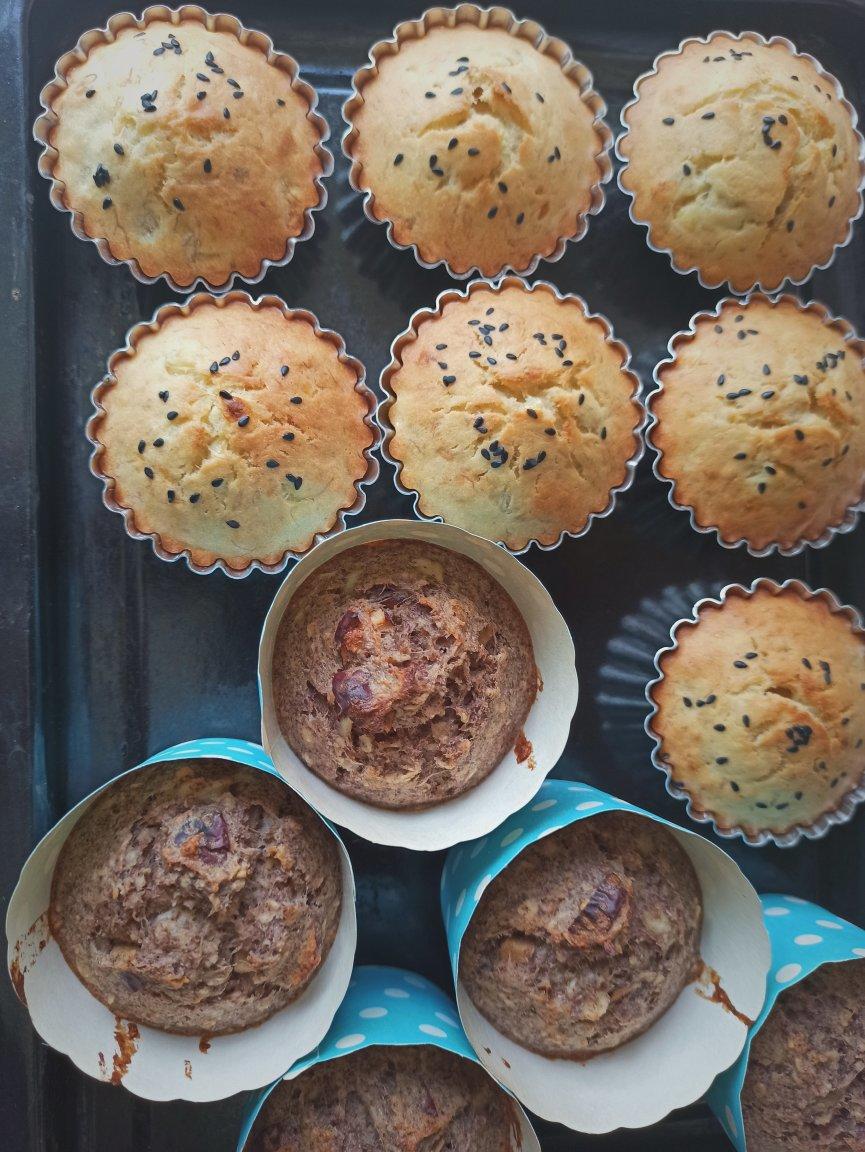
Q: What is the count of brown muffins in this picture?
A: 5